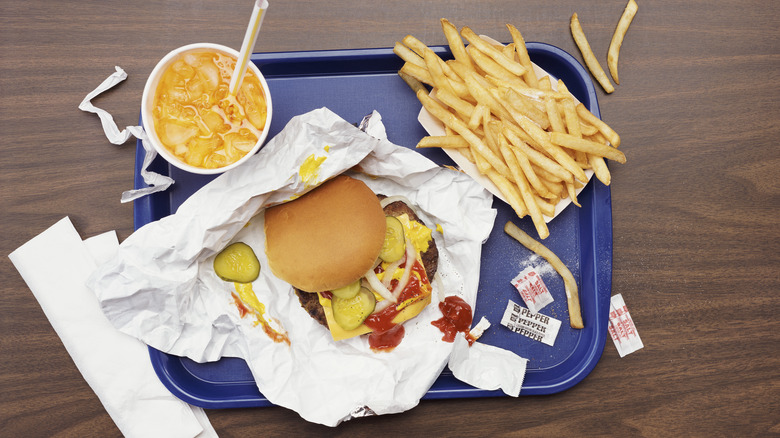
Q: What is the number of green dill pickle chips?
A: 4